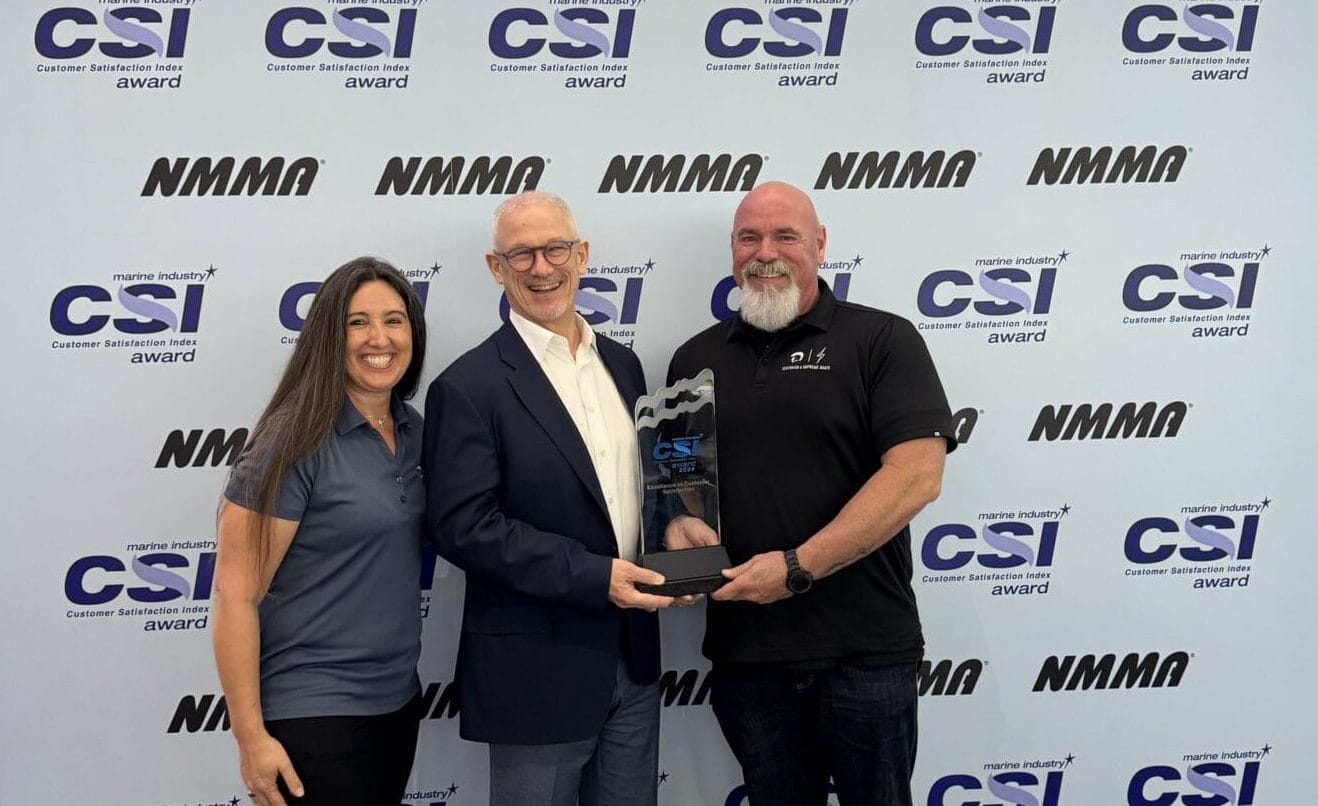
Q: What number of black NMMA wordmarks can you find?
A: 13